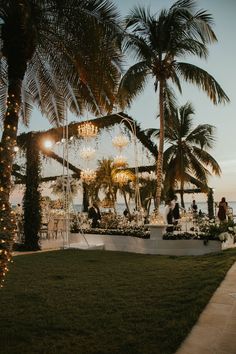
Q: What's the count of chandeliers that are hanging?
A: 6